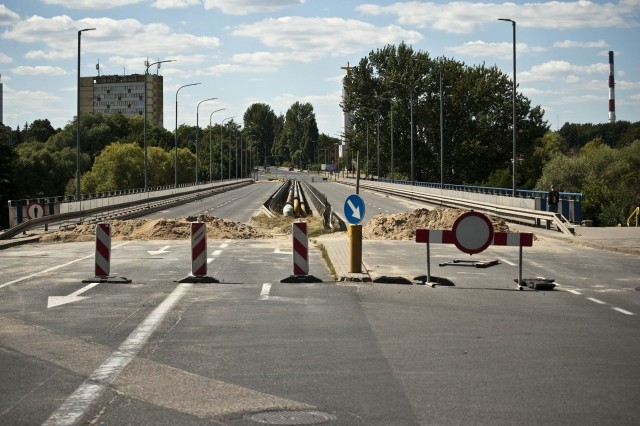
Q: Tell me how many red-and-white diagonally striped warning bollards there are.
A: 3